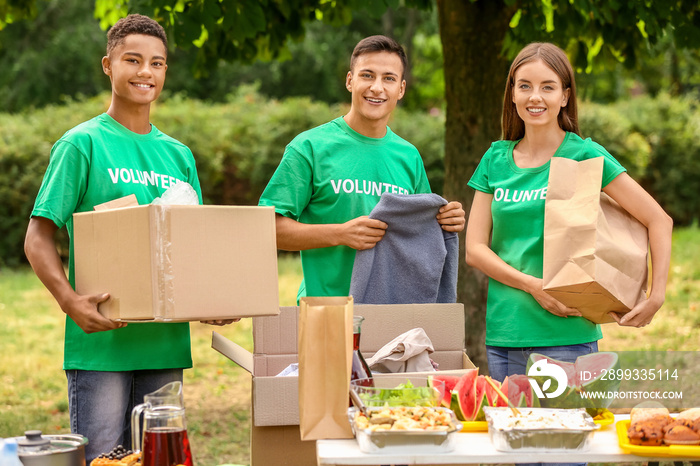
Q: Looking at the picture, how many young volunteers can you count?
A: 3